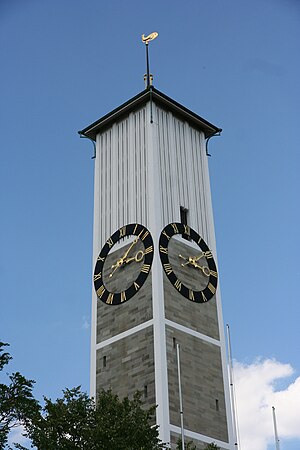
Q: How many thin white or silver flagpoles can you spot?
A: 3